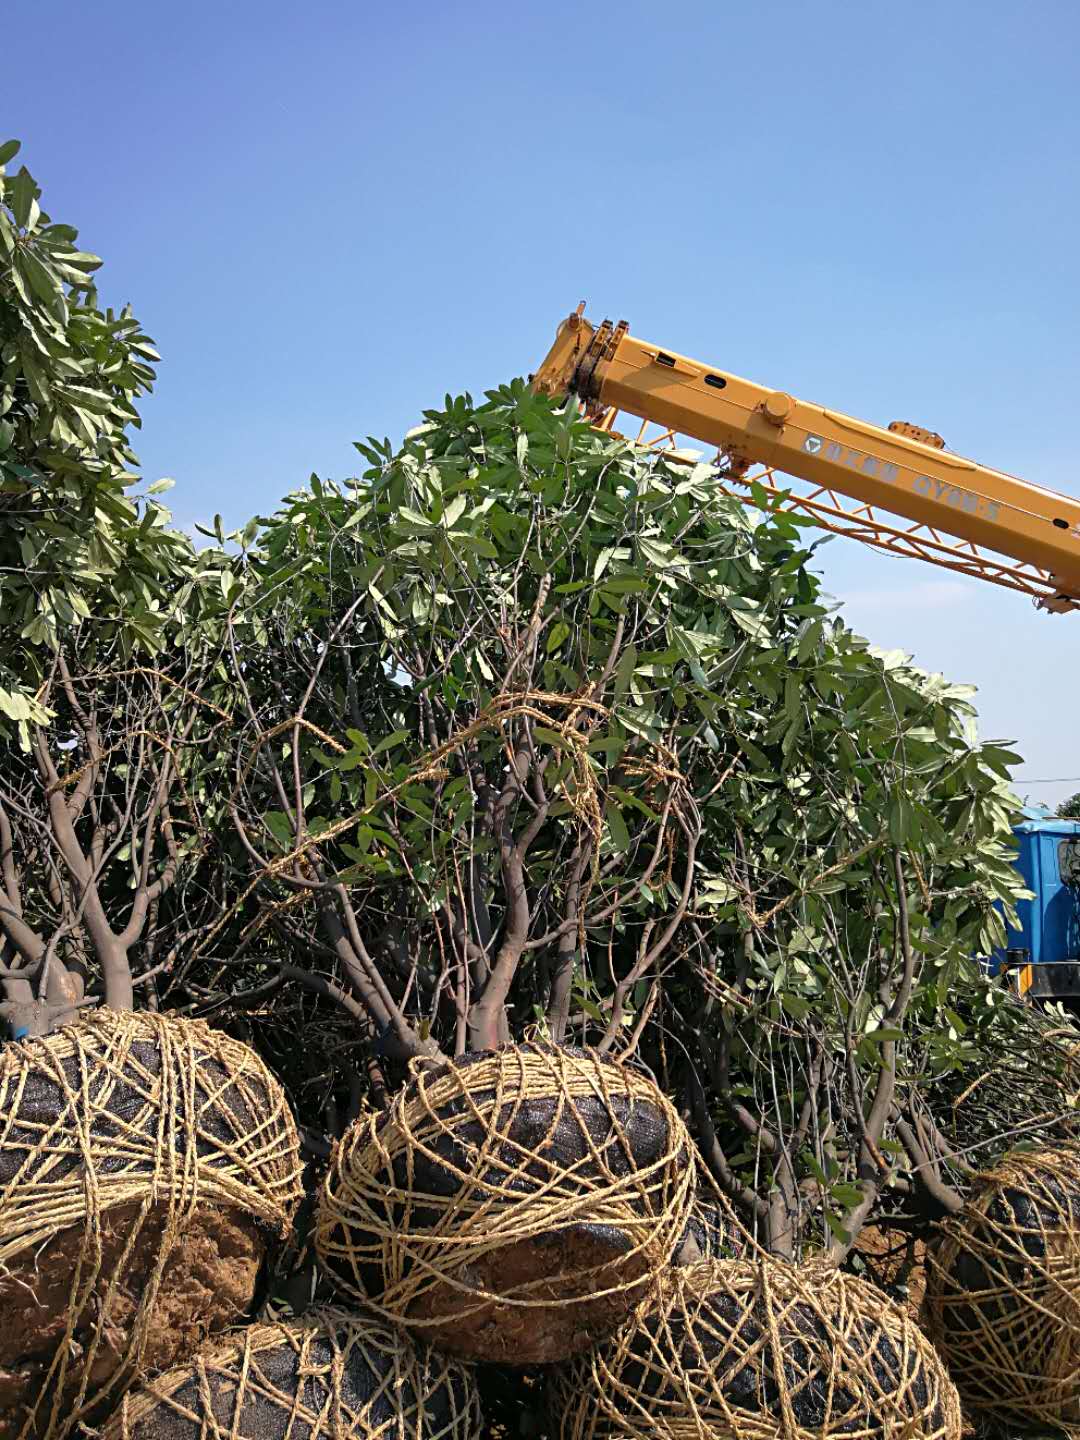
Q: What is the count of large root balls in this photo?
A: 5